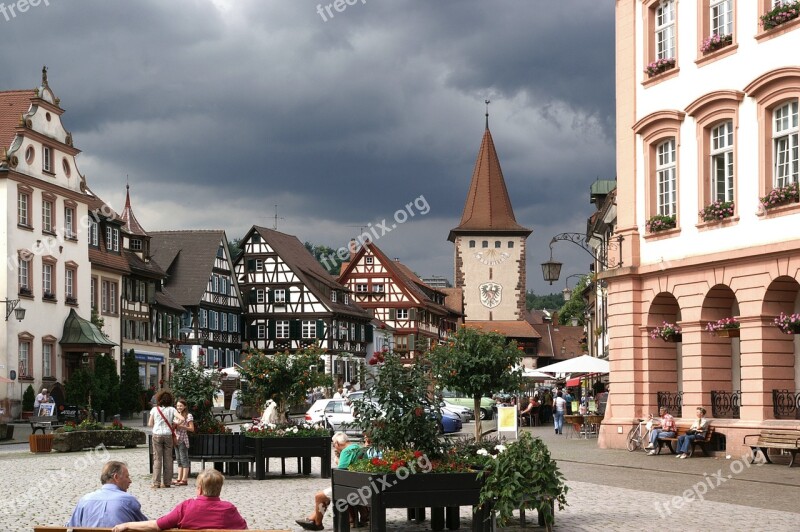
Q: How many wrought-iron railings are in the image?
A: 3